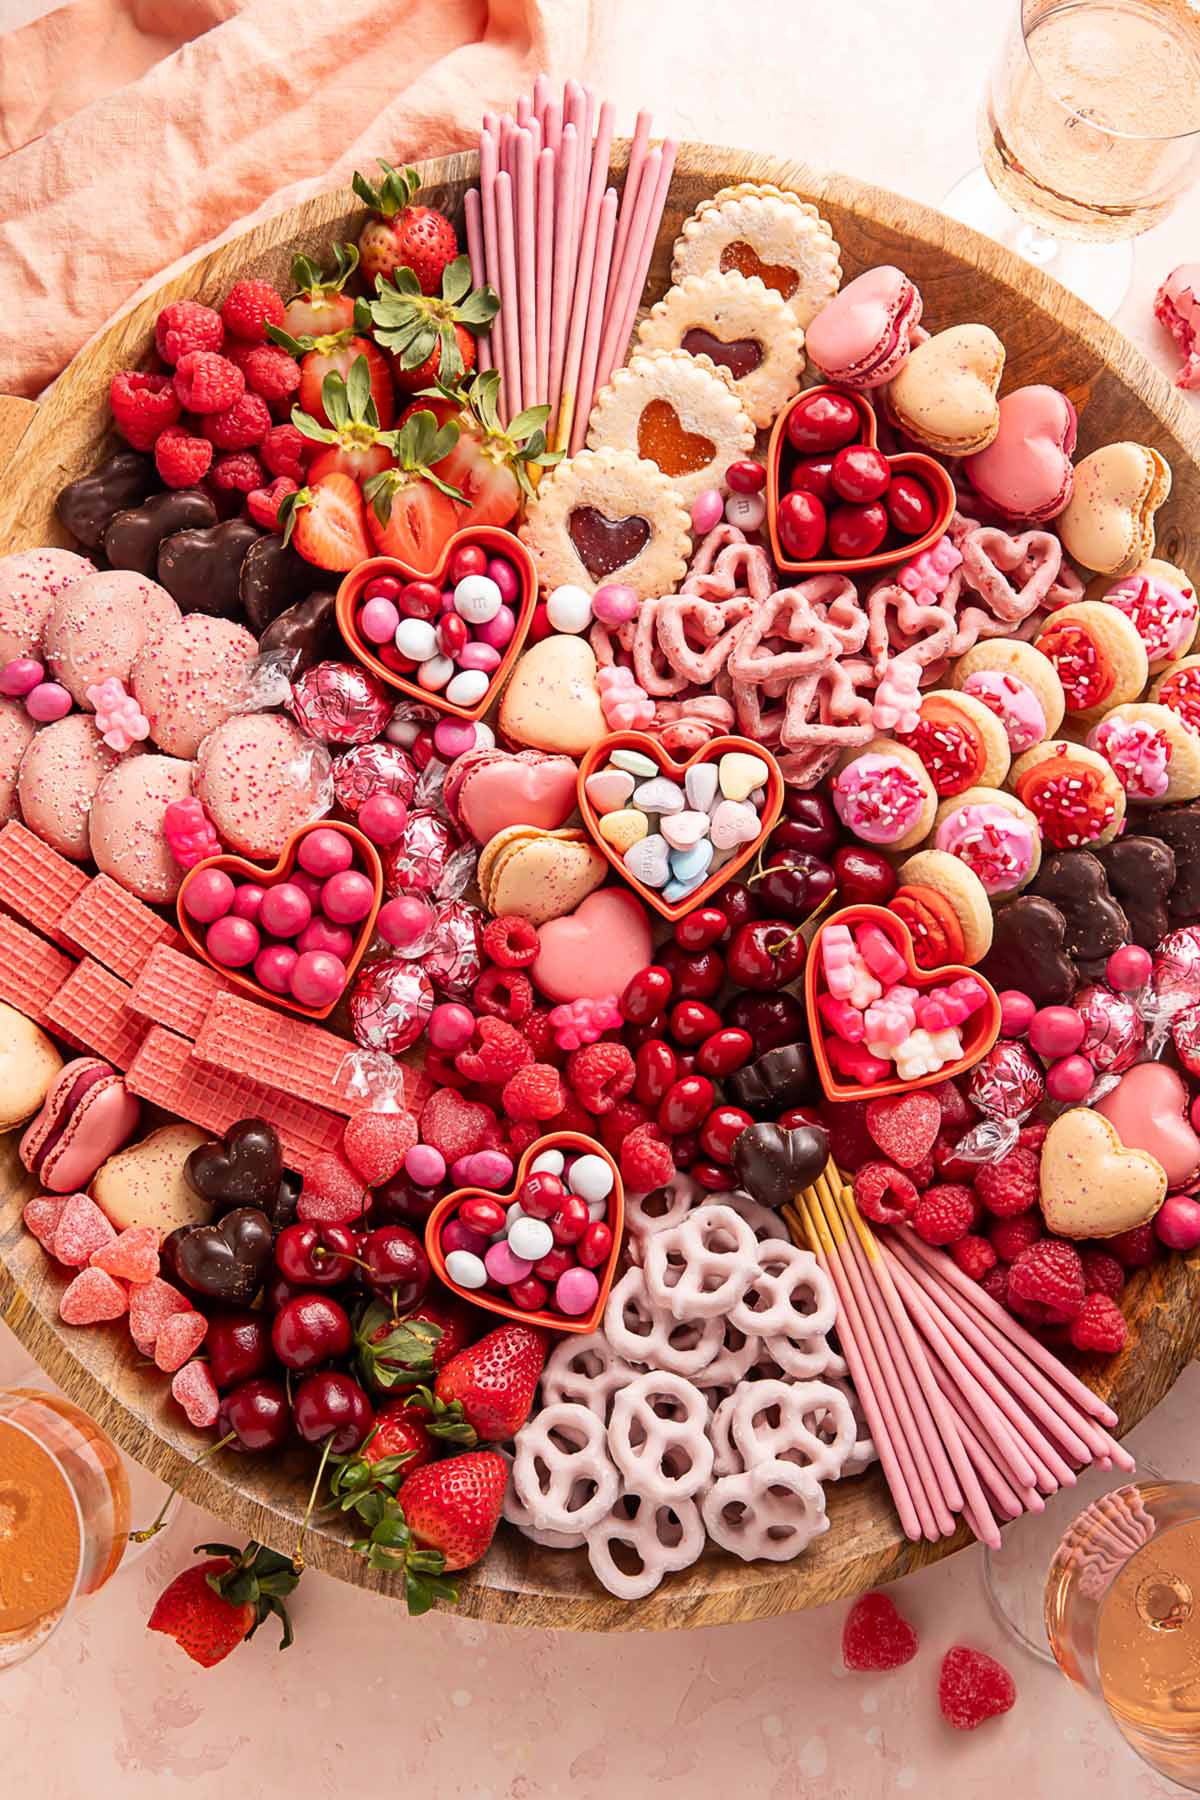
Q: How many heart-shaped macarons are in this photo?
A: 13